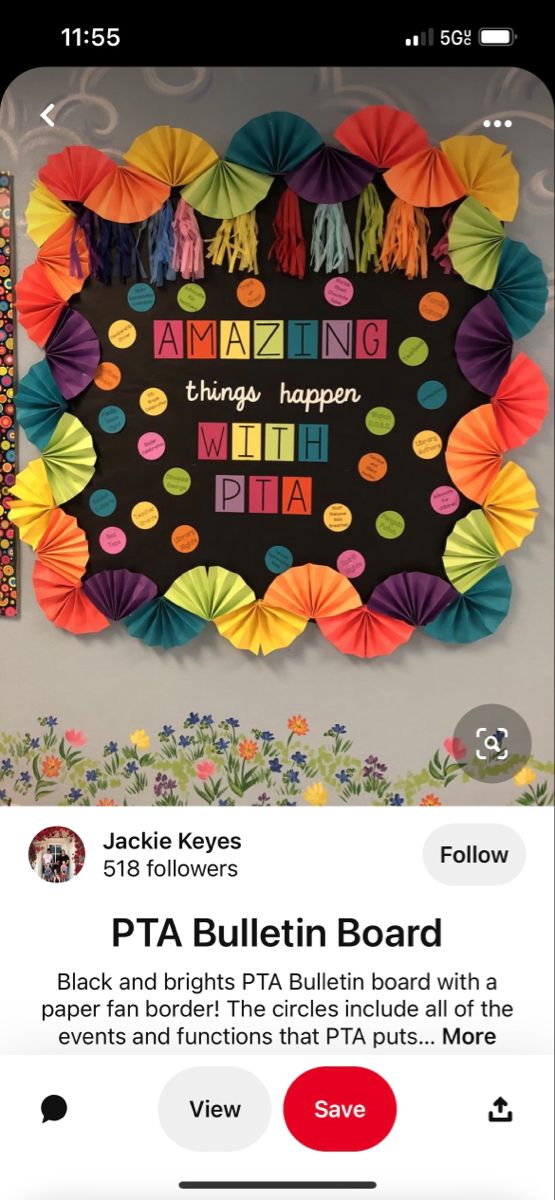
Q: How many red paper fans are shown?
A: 6